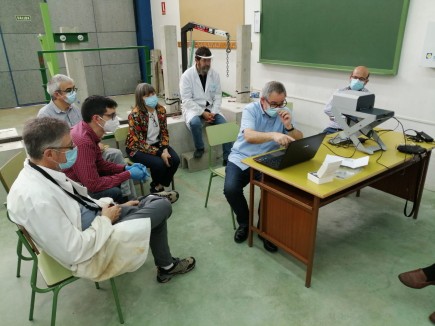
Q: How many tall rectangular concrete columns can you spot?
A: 3